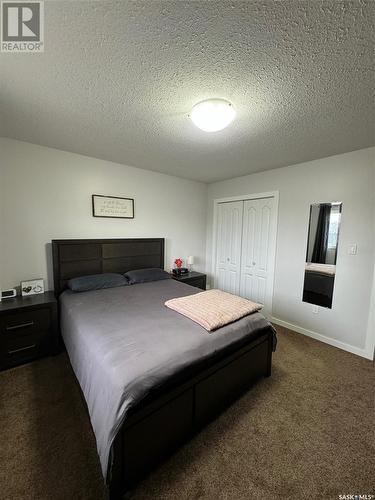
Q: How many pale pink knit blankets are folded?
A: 1